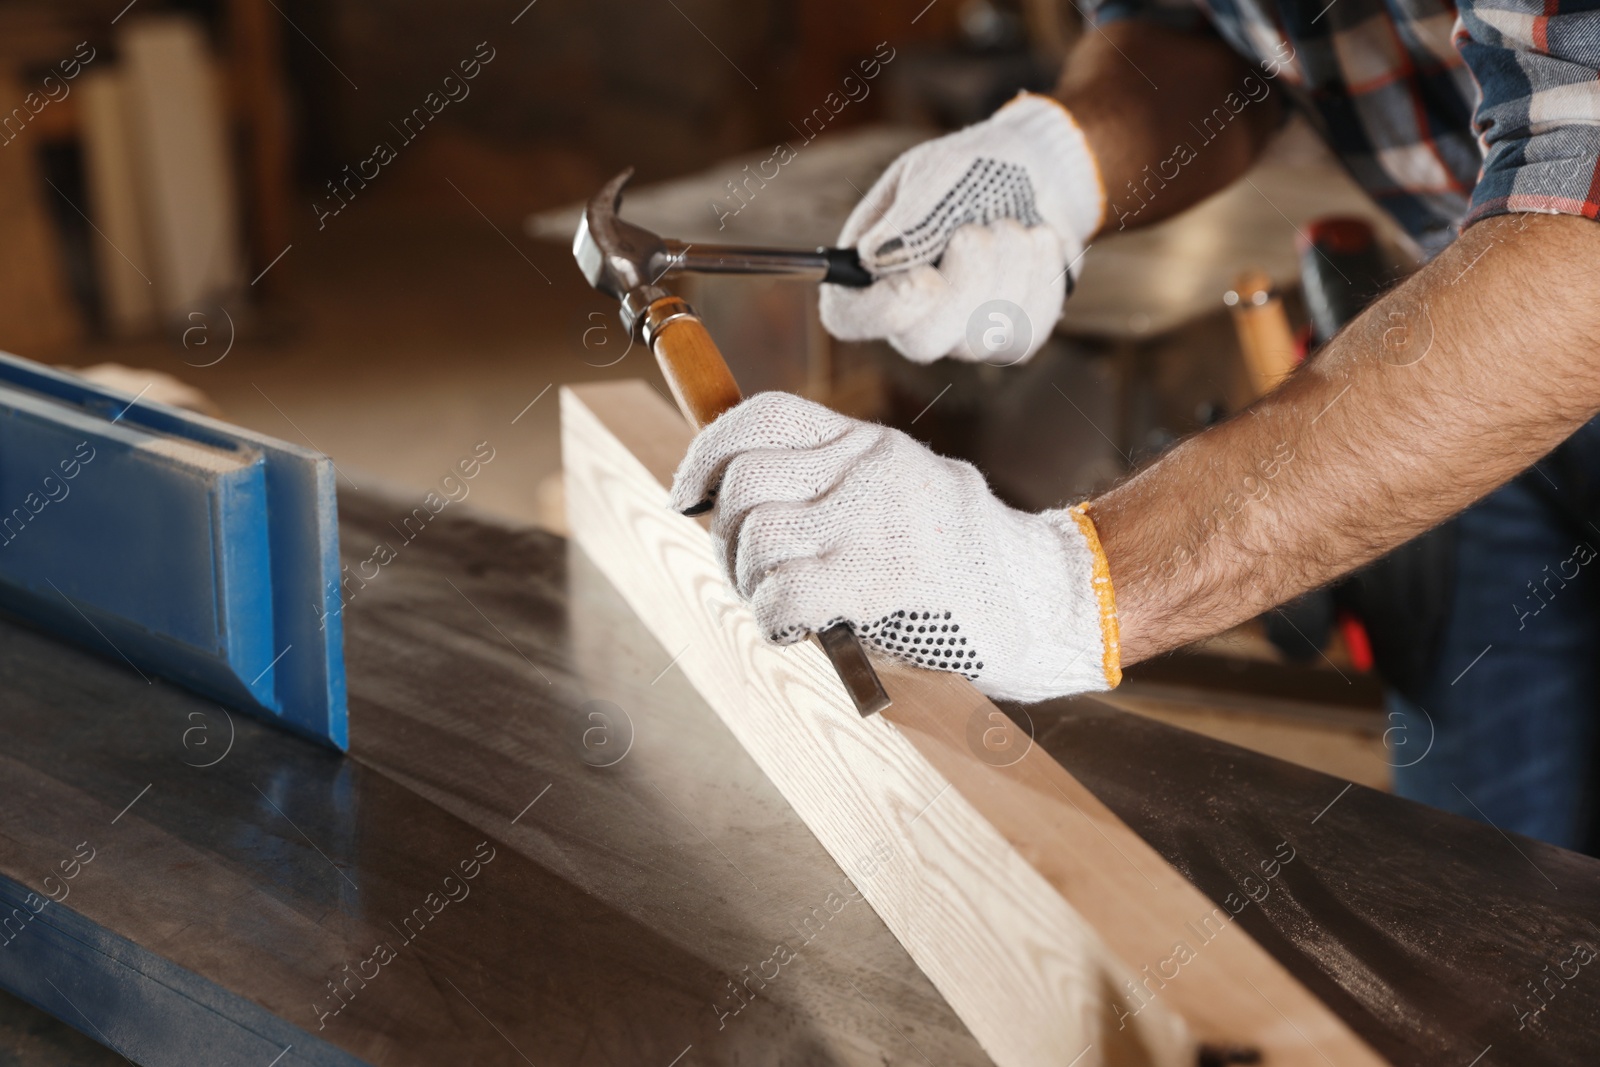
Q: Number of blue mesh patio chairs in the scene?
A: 0